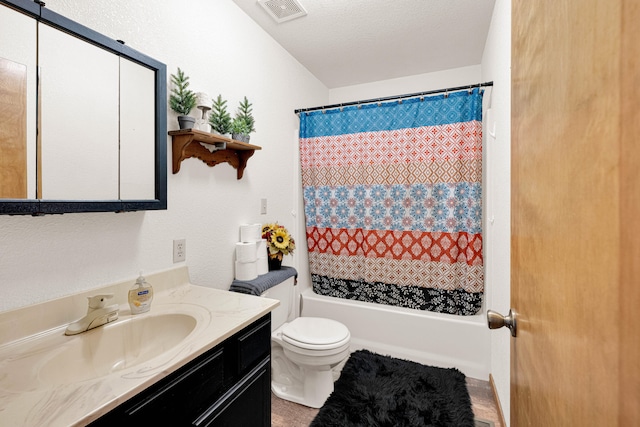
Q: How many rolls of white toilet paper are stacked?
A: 5